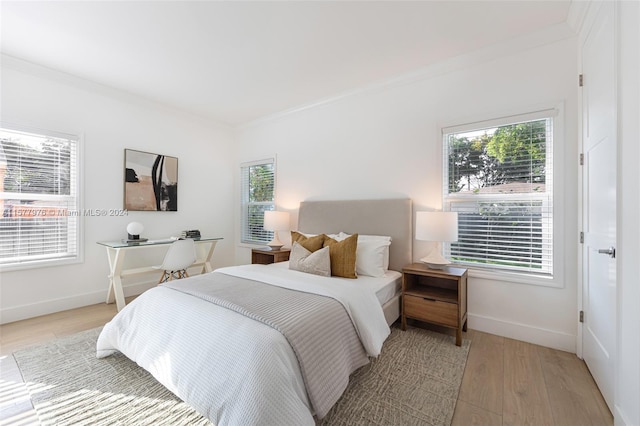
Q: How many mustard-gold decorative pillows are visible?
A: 2